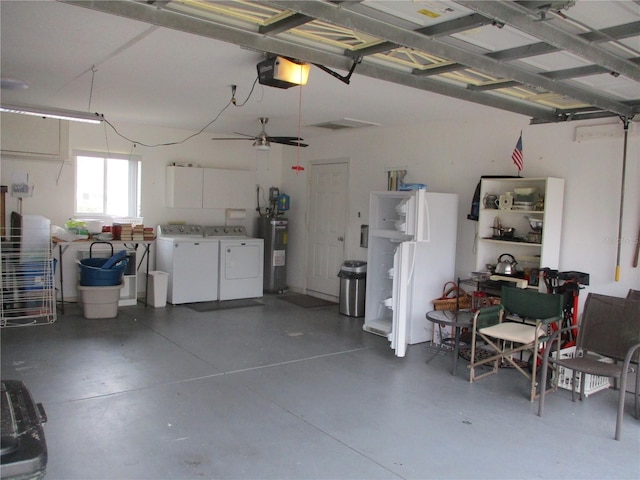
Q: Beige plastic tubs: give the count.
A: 1